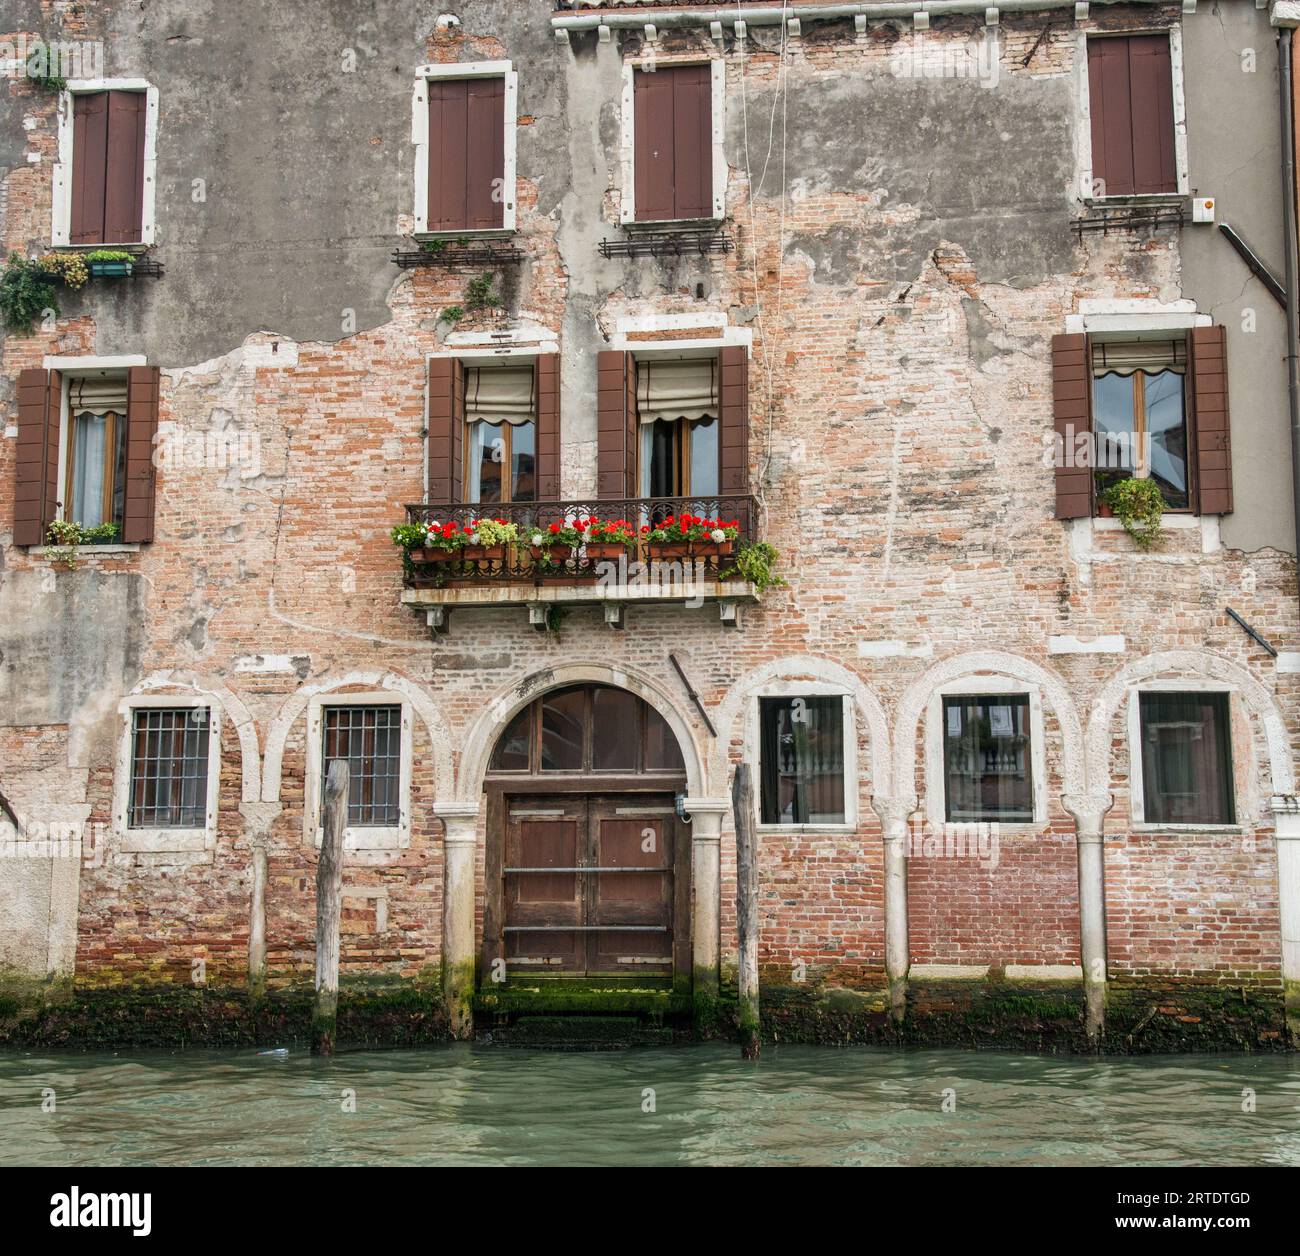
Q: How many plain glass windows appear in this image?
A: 3